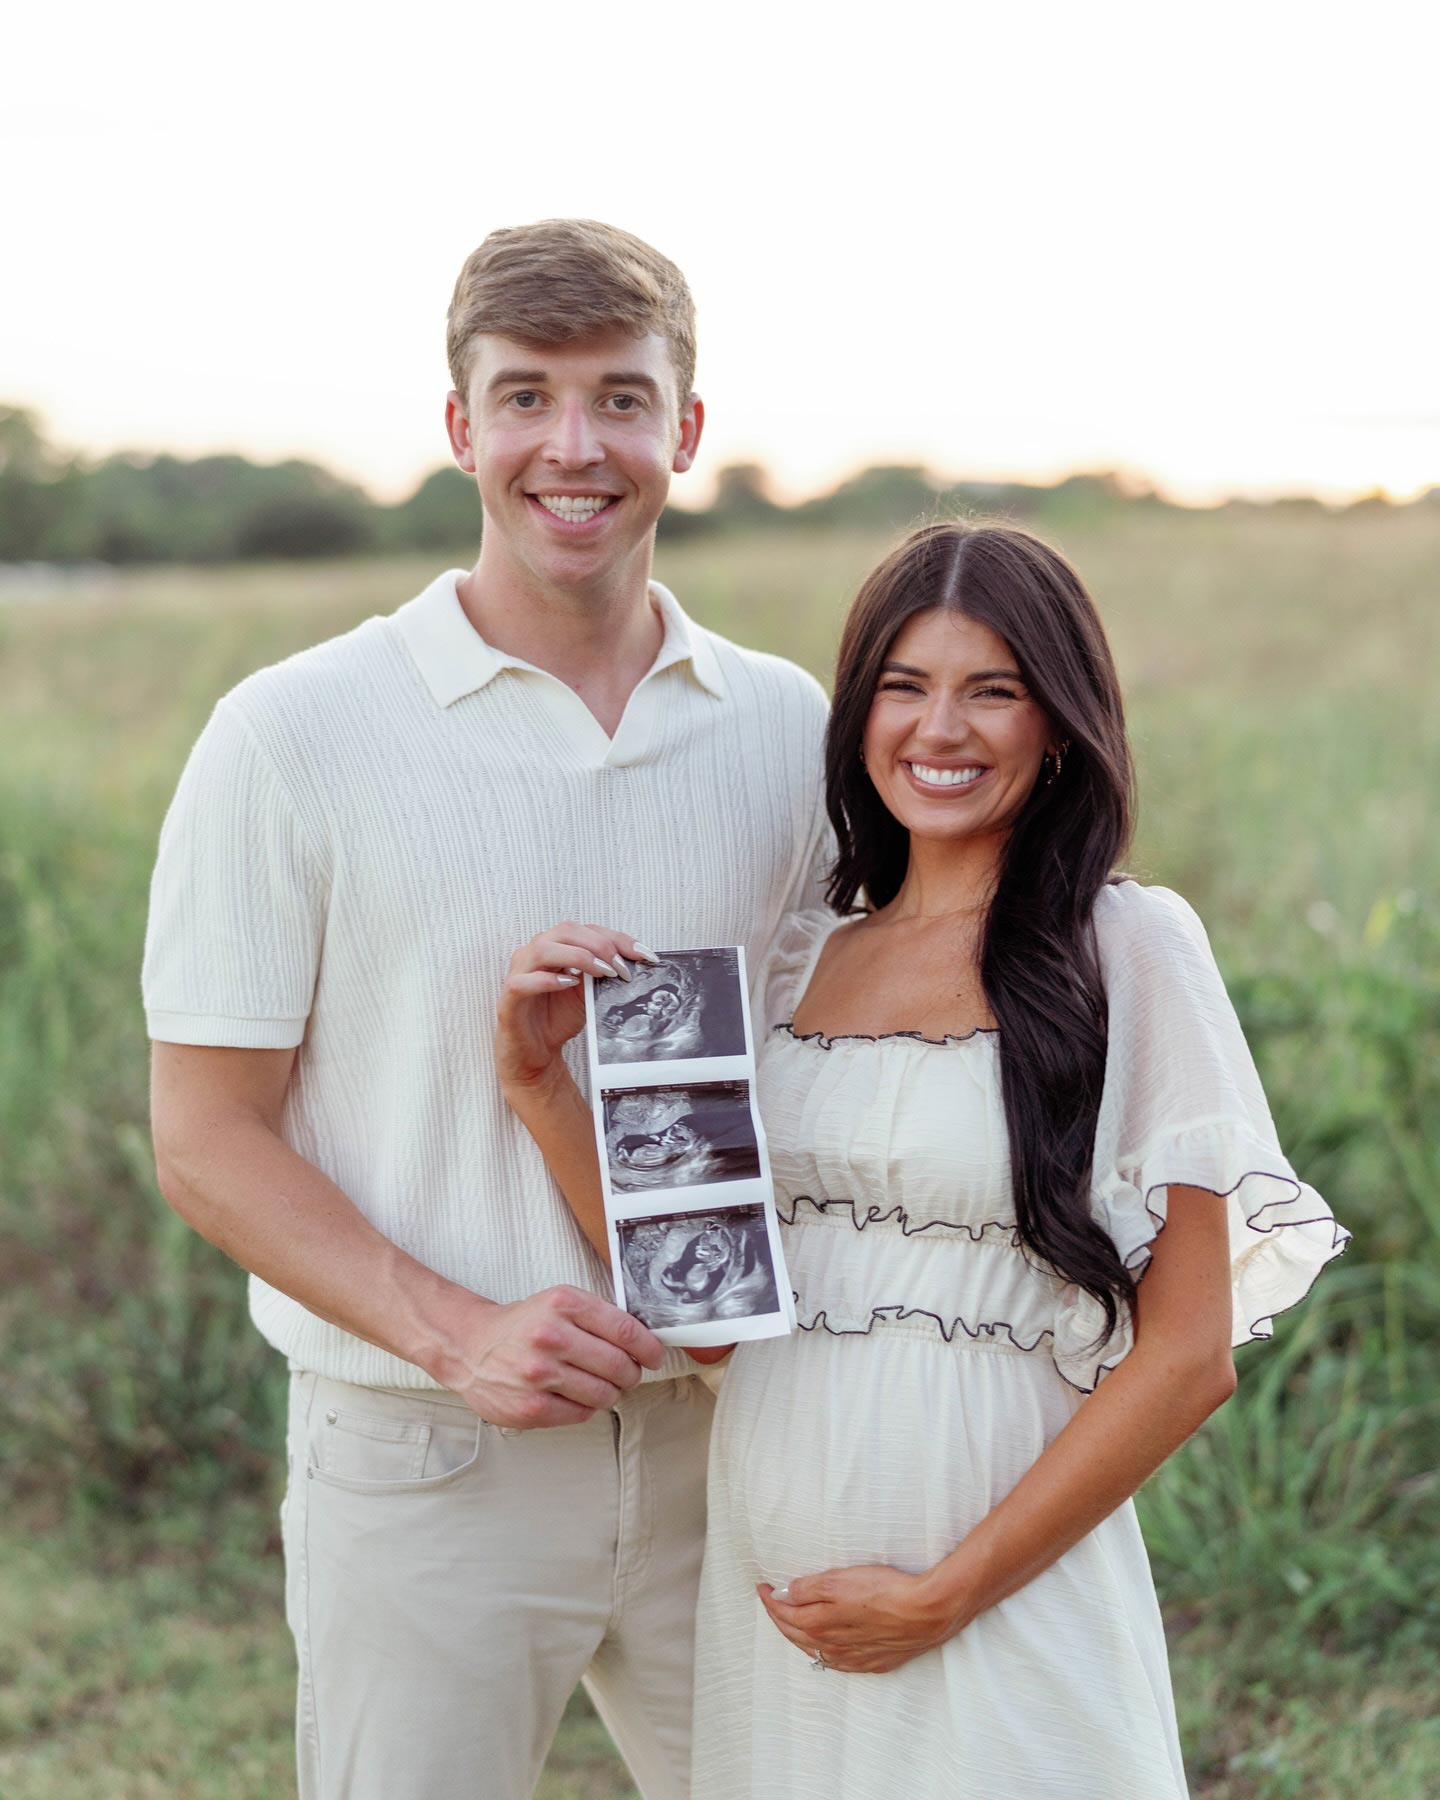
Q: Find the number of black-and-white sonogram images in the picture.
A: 3